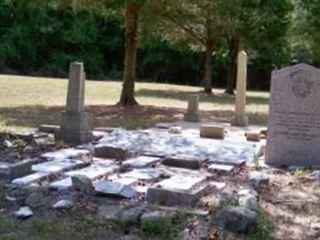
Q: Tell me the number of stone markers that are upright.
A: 4